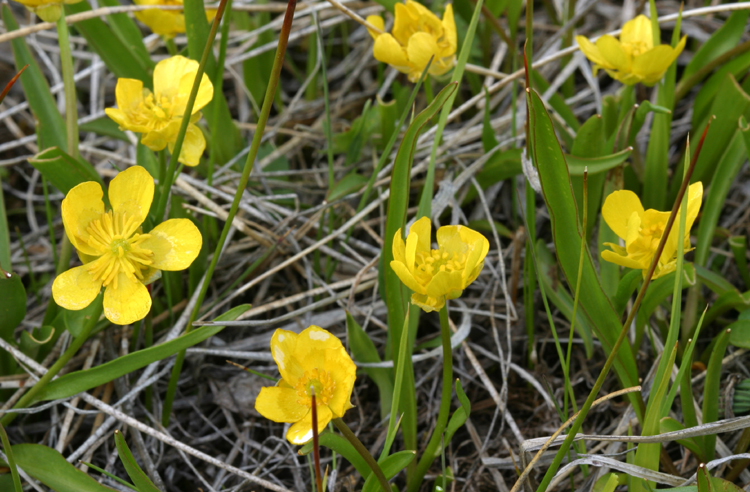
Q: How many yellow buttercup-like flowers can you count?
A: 9